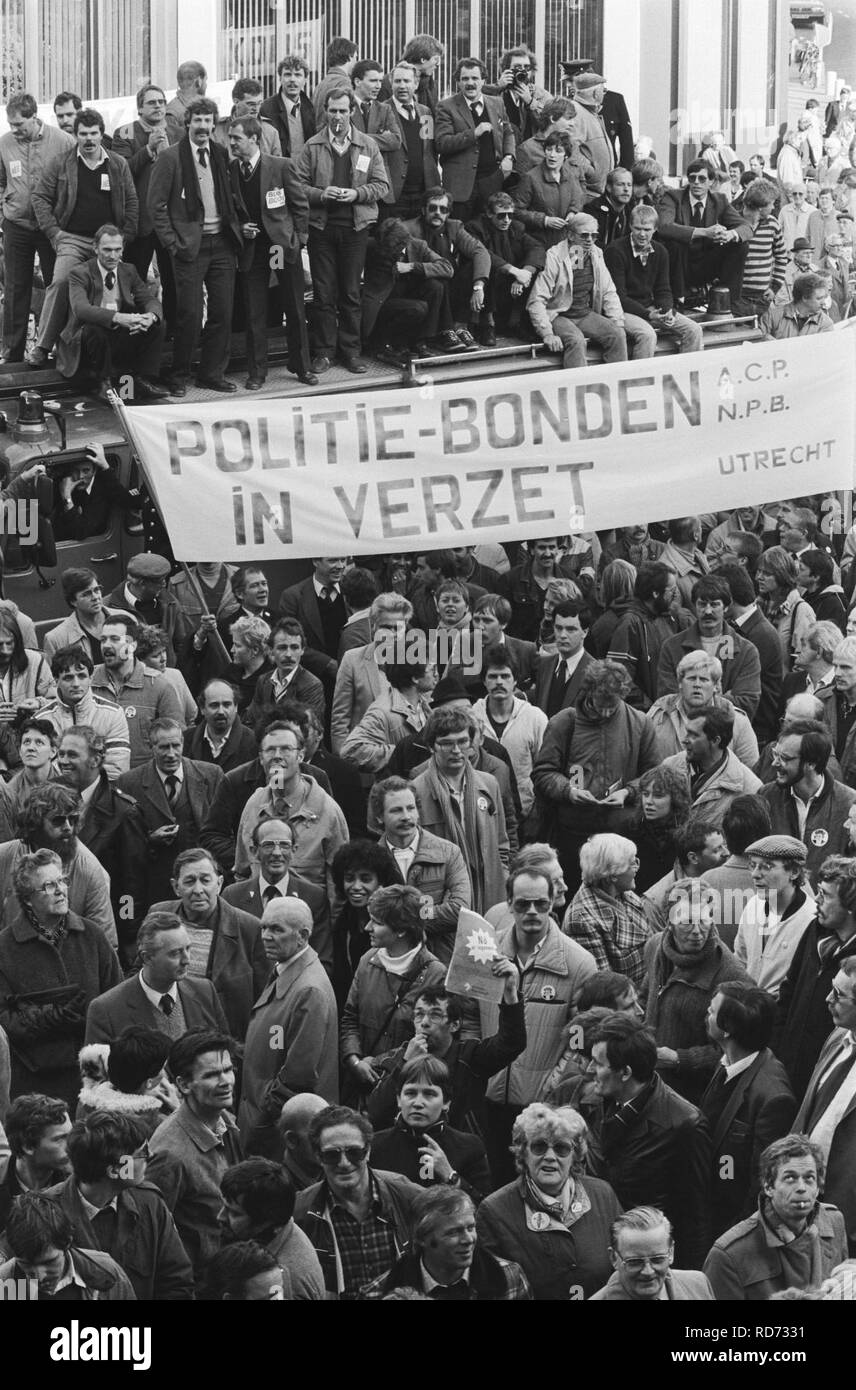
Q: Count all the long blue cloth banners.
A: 0